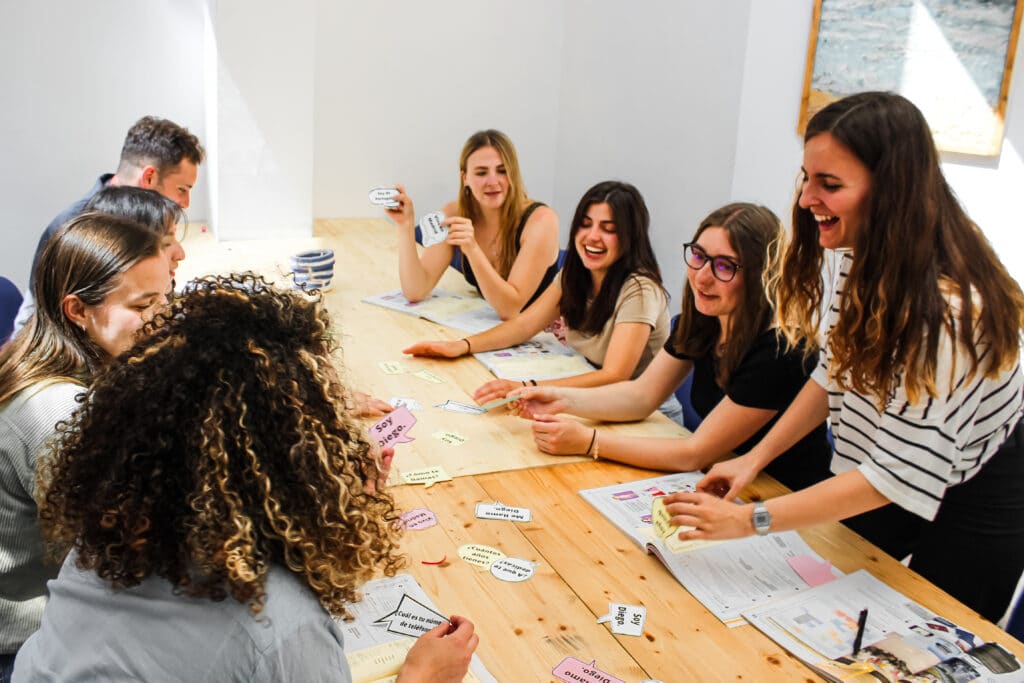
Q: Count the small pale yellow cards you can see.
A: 6